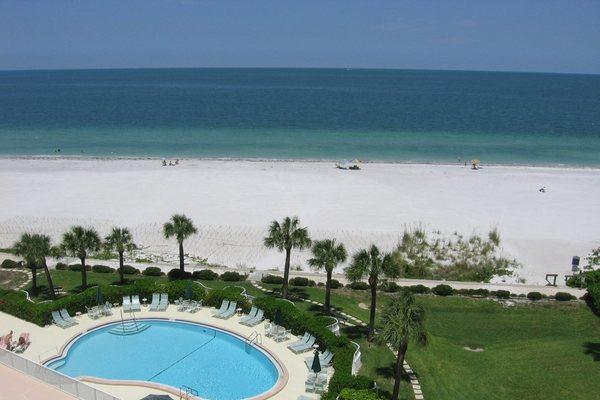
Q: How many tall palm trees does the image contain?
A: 9